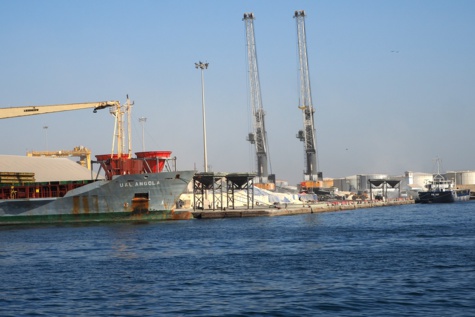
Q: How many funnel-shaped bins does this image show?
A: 6